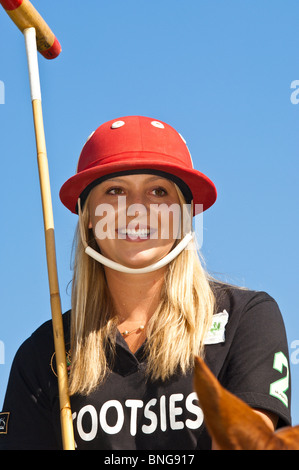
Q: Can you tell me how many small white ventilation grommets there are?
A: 4